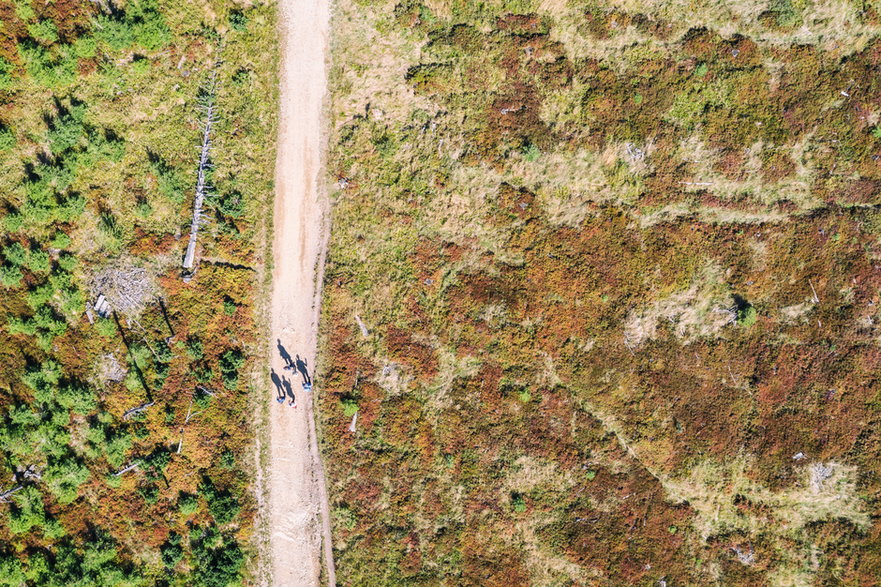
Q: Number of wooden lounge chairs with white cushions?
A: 0